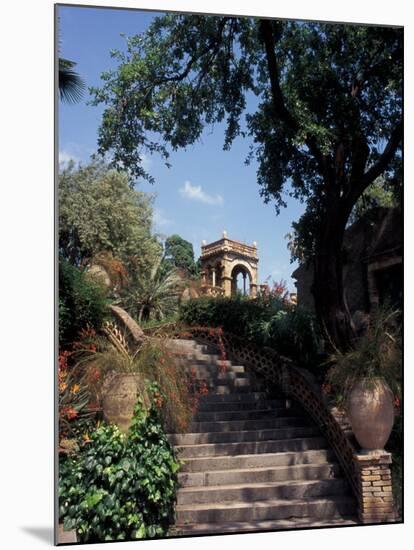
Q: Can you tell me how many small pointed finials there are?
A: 3